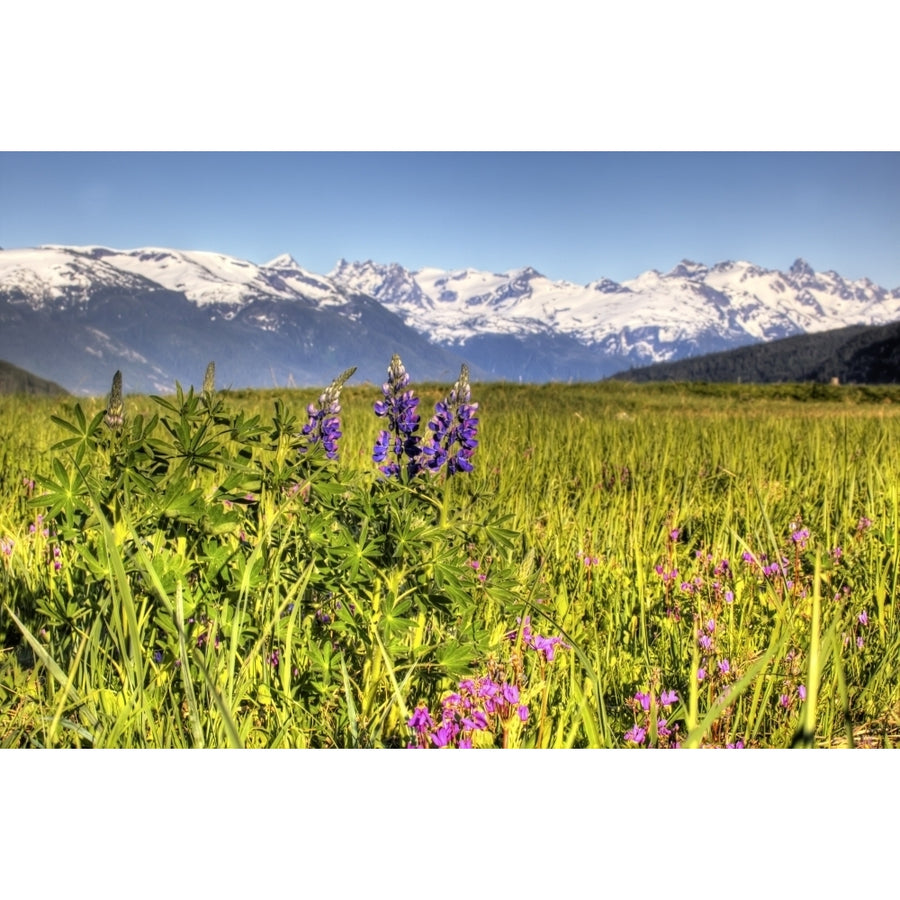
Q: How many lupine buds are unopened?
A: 2